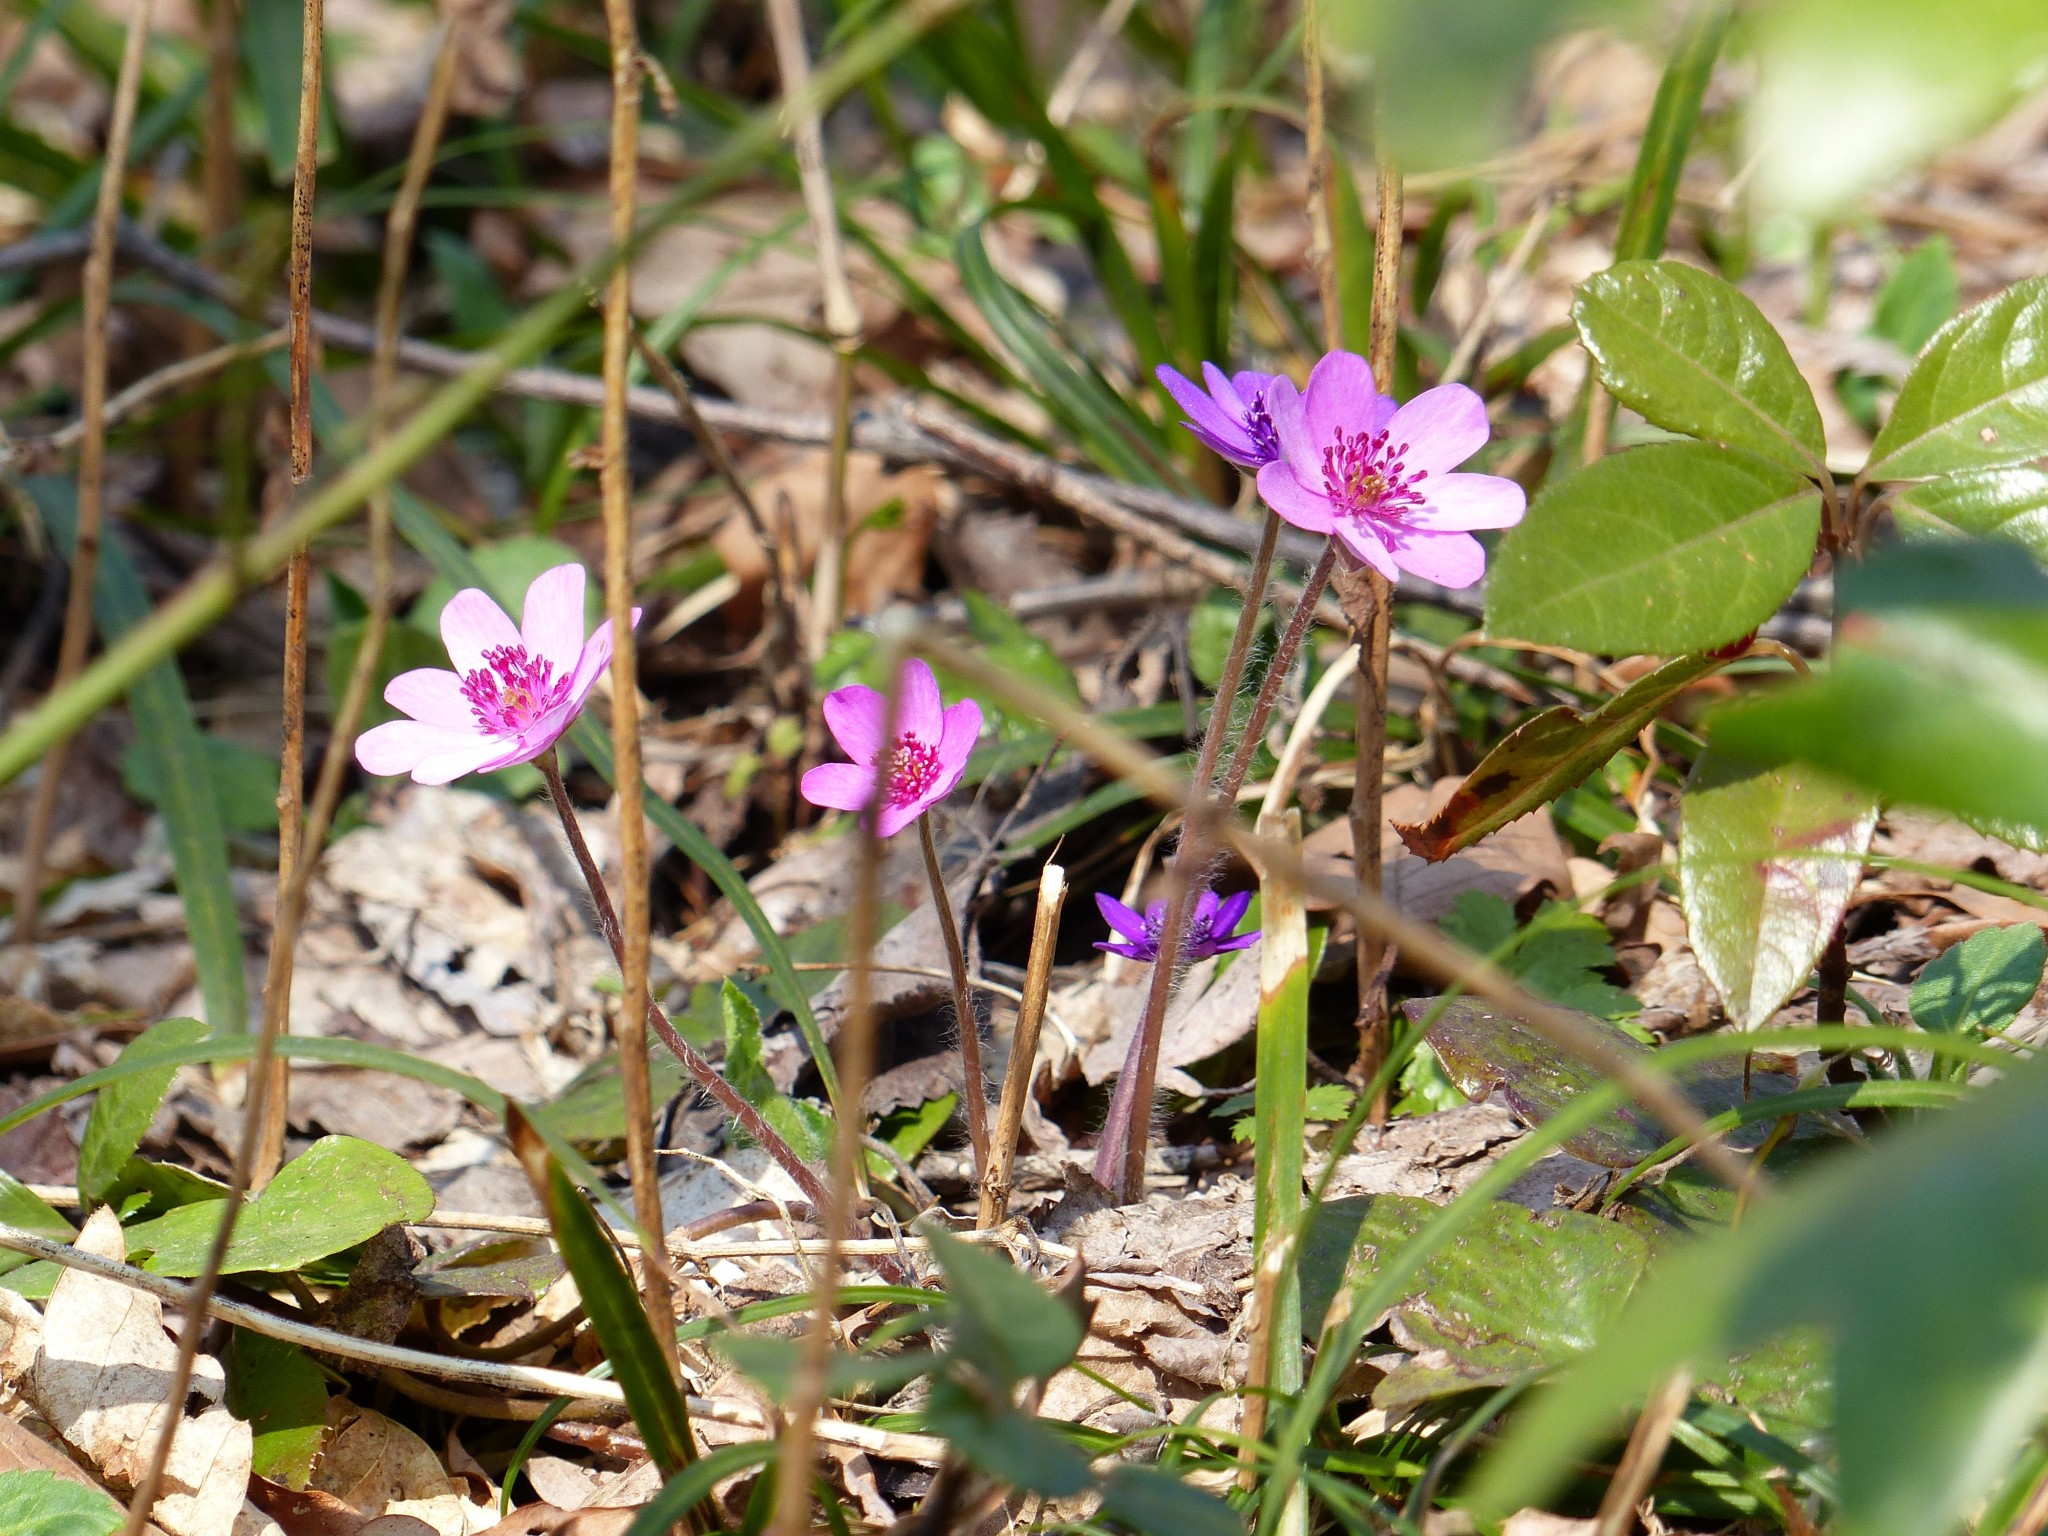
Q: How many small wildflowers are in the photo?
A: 5